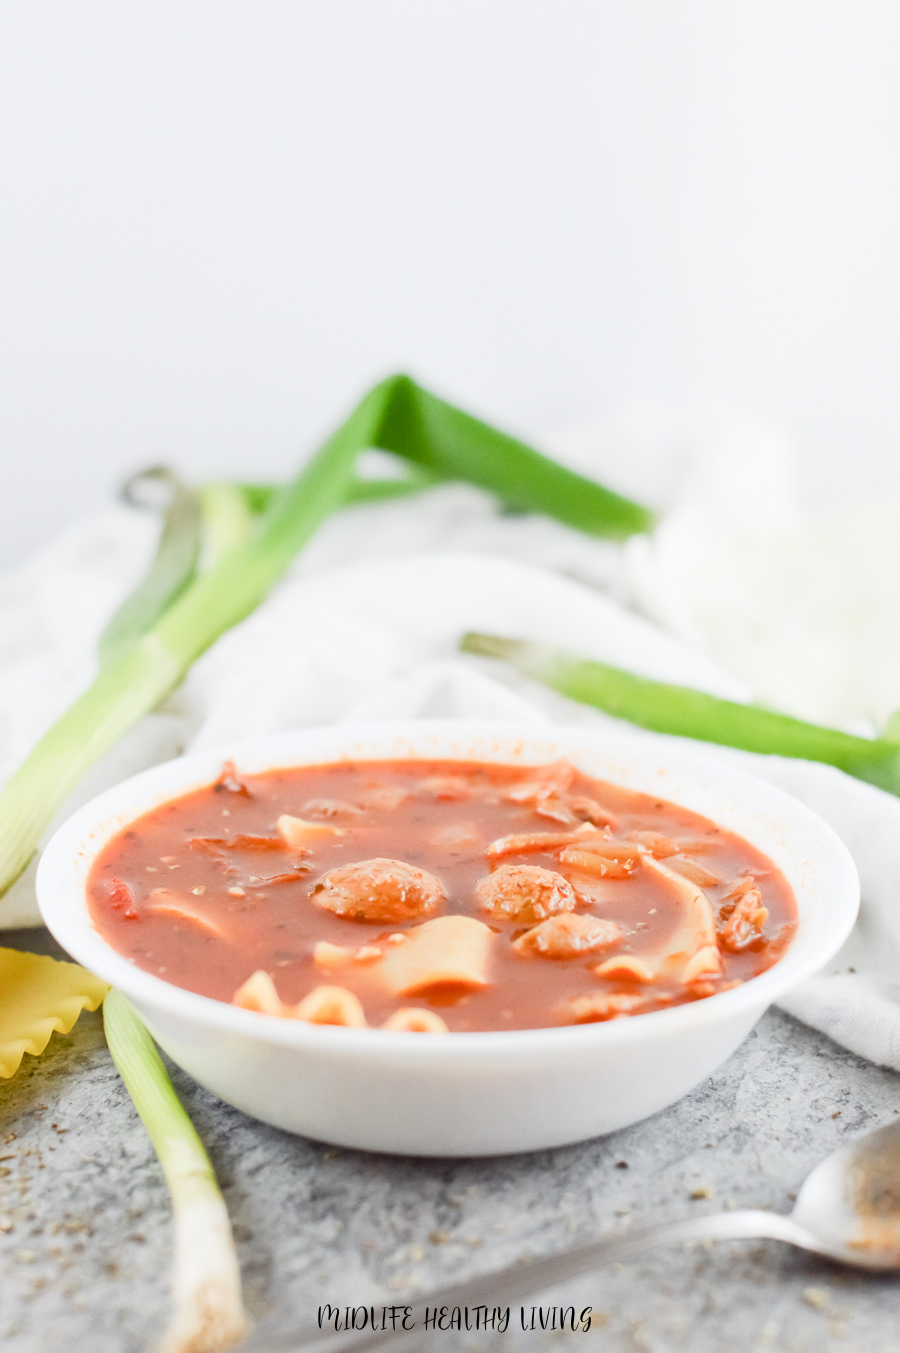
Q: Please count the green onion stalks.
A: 3